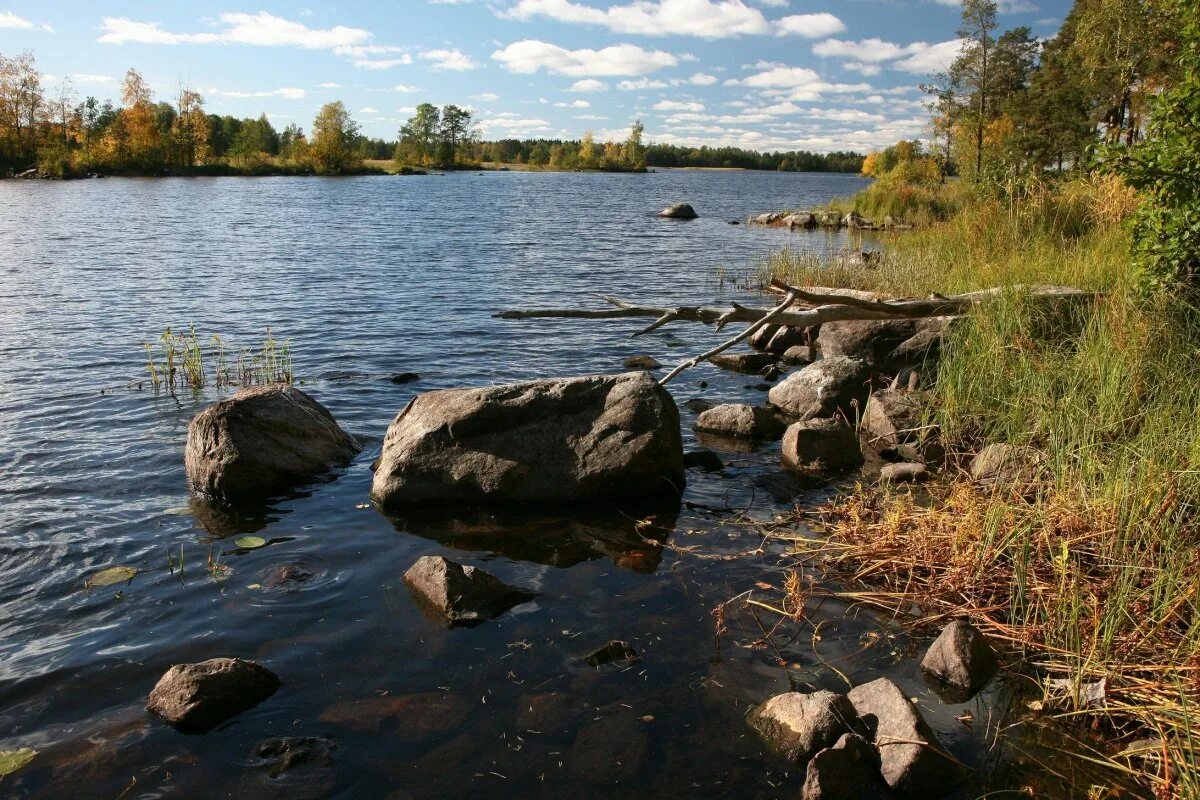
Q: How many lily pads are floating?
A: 3